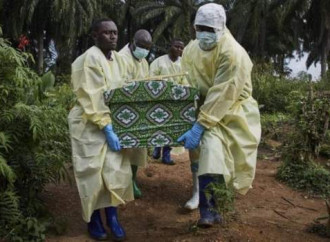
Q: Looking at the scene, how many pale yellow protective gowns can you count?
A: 4